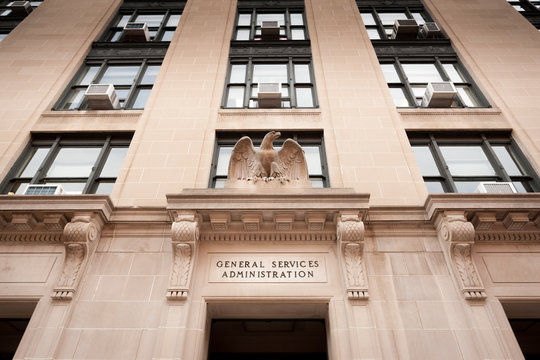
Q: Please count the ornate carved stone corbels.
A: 4